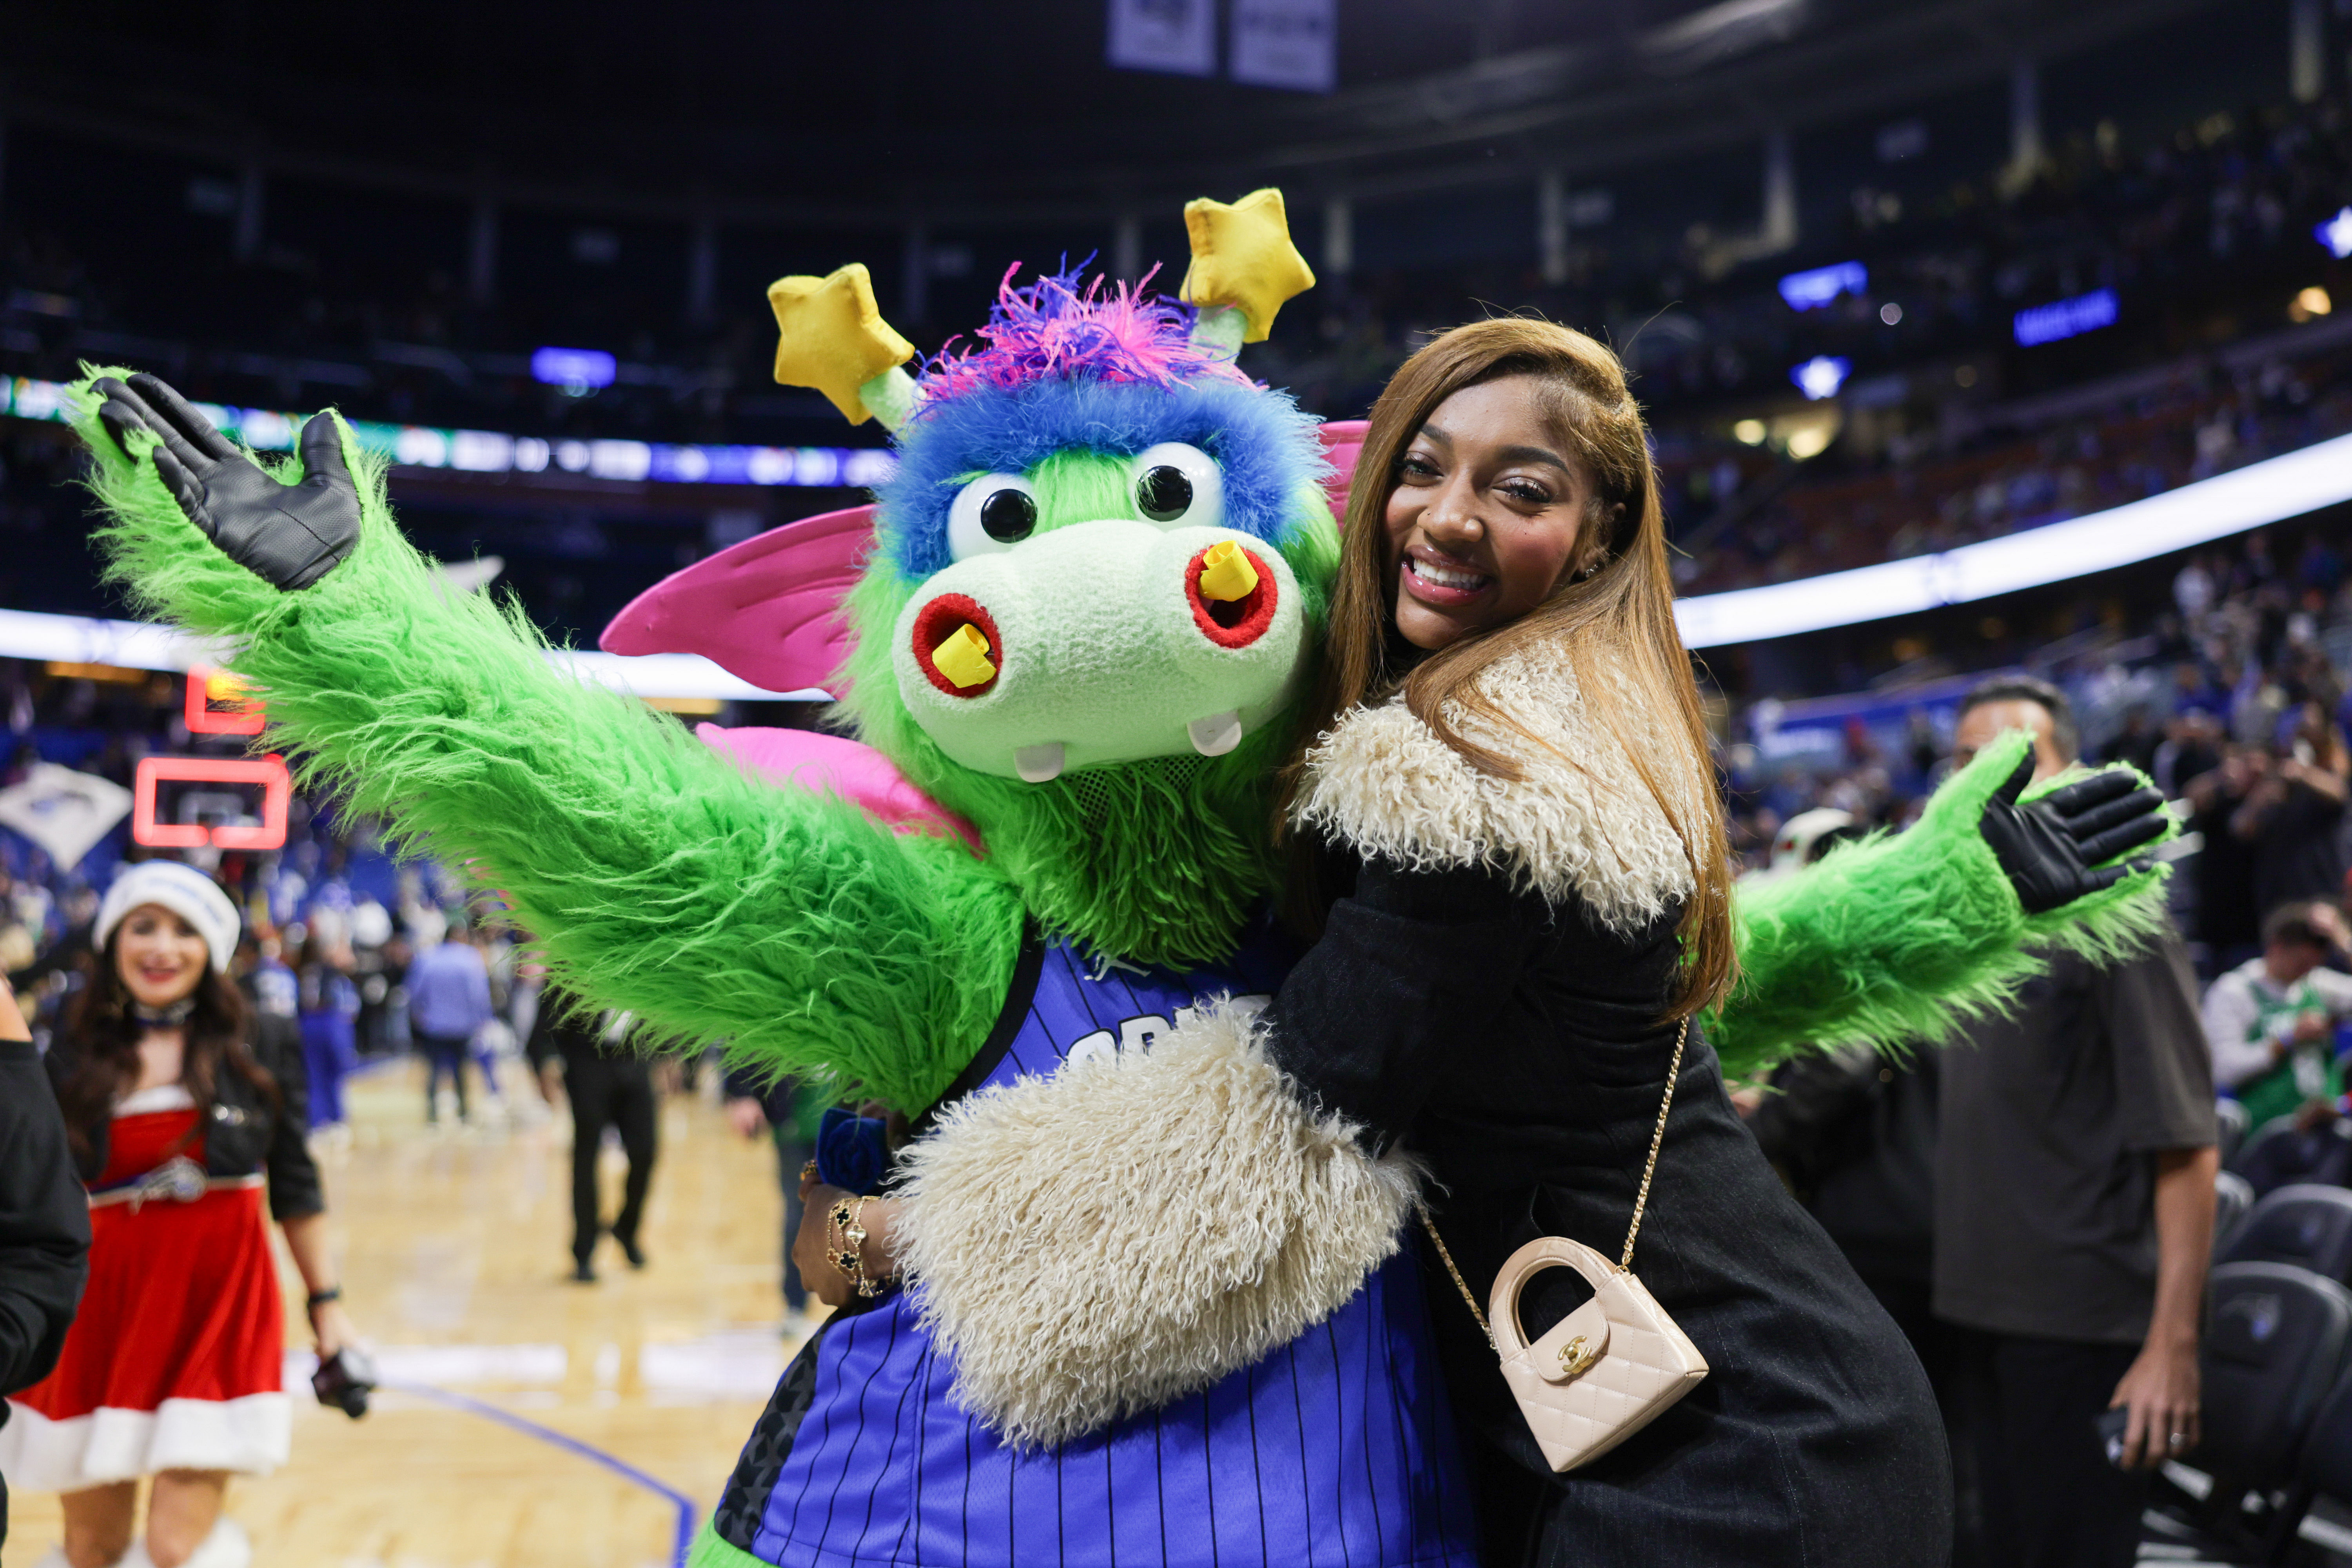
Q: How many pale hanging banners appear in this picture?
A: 2